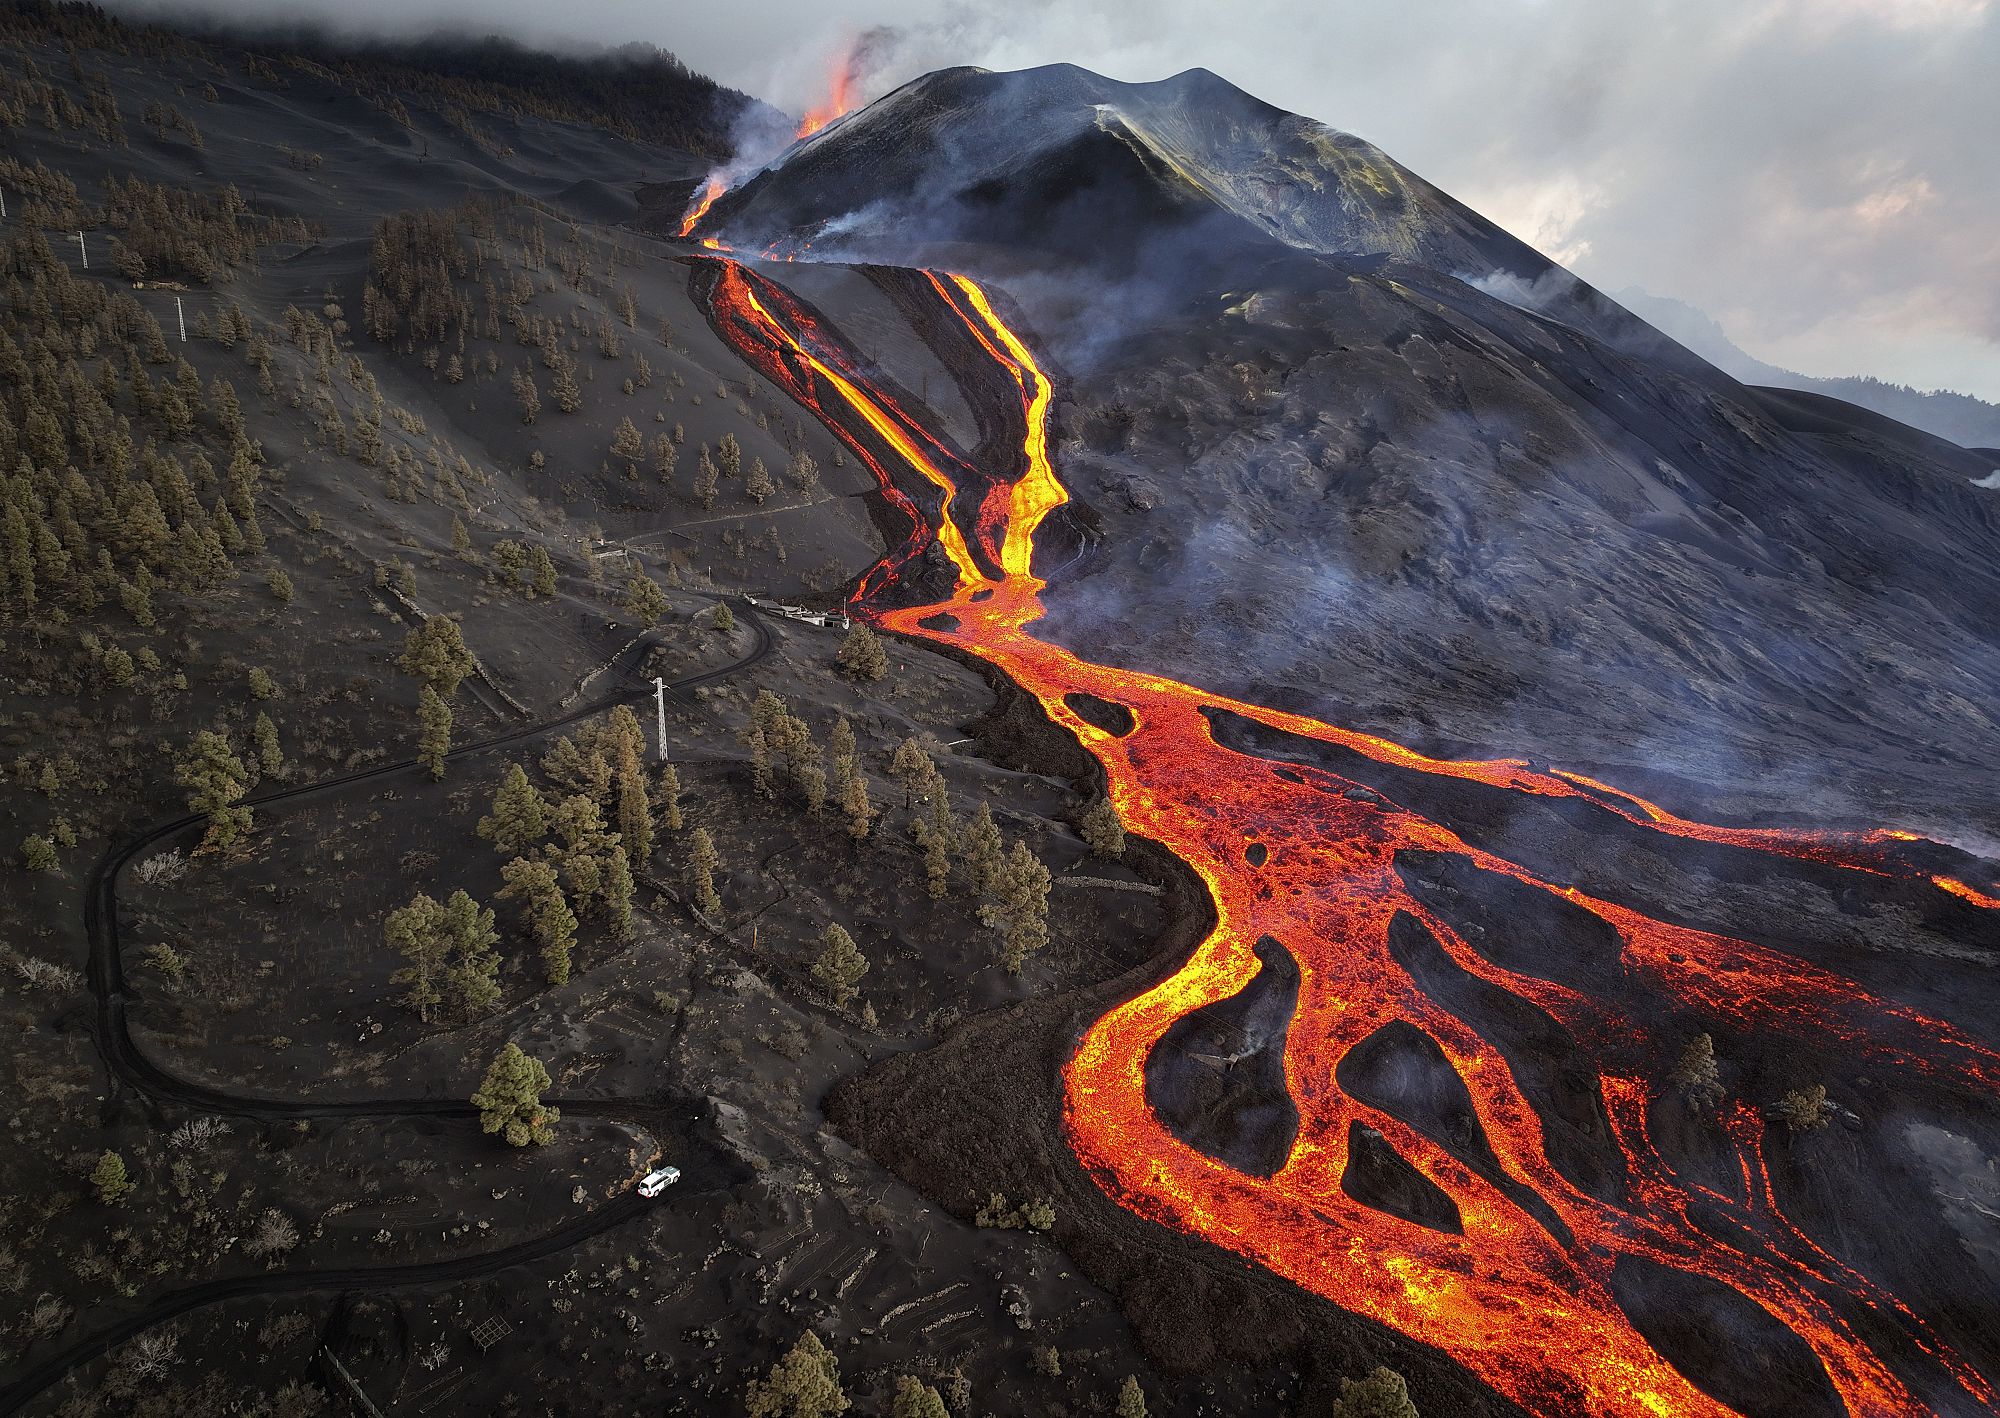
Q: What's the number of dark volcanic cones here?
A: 1